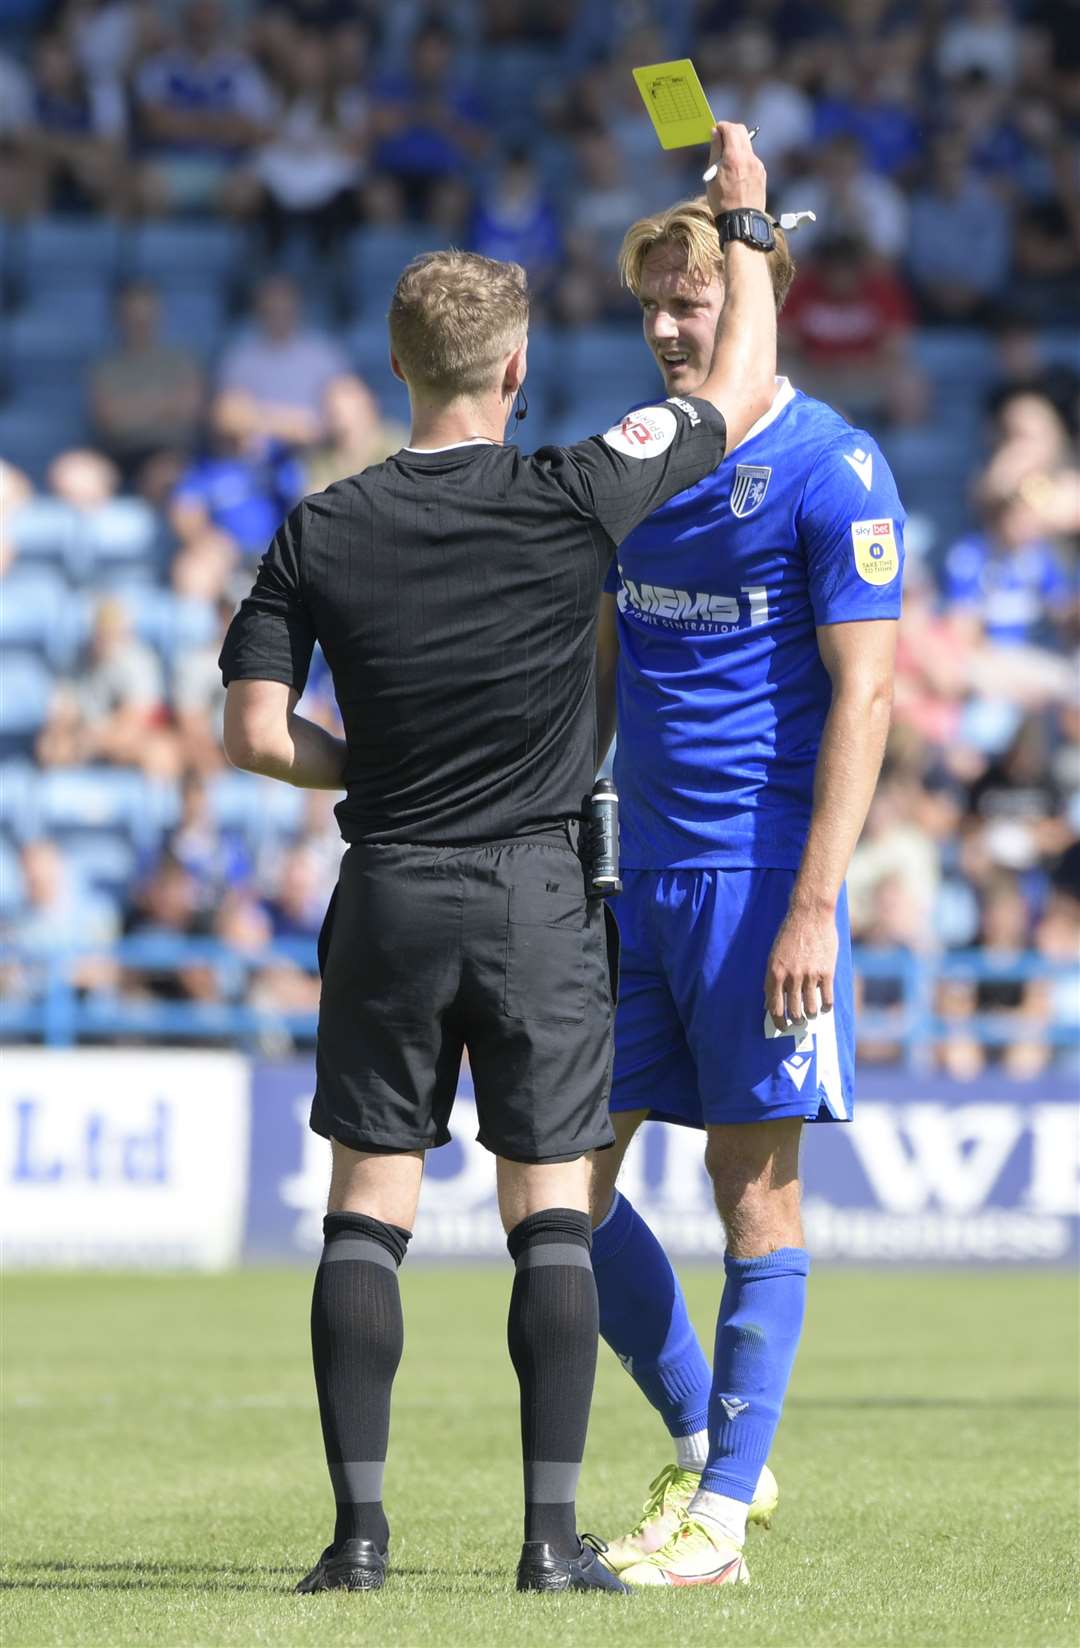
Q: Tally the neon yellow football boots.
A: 2